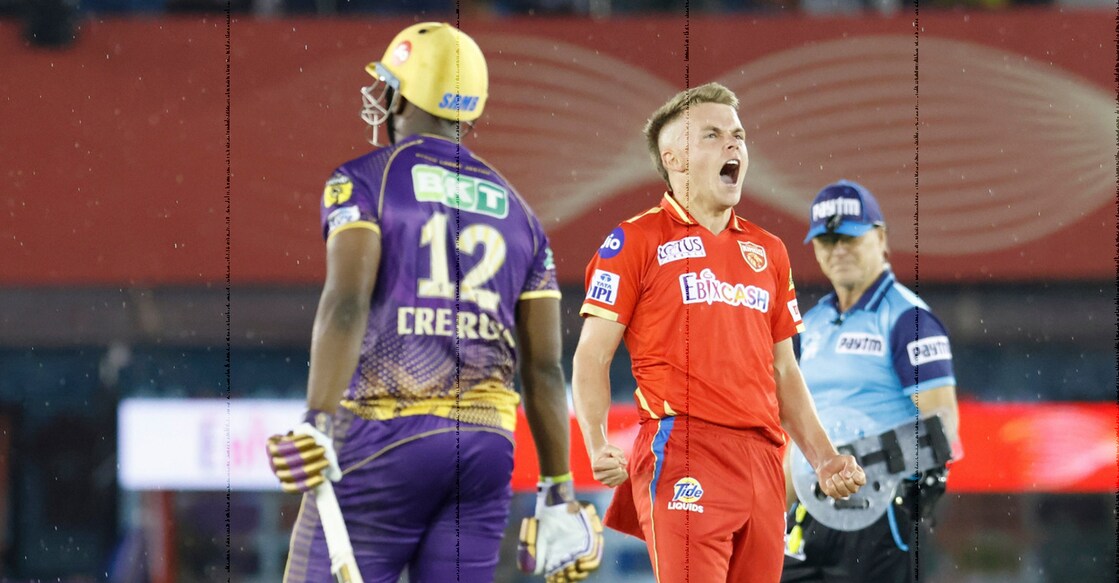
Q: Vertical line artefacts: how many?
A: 4